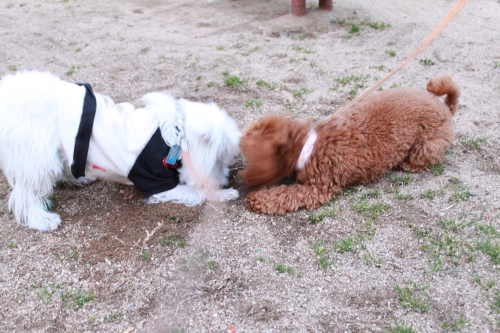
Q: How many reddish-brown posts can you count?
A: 2